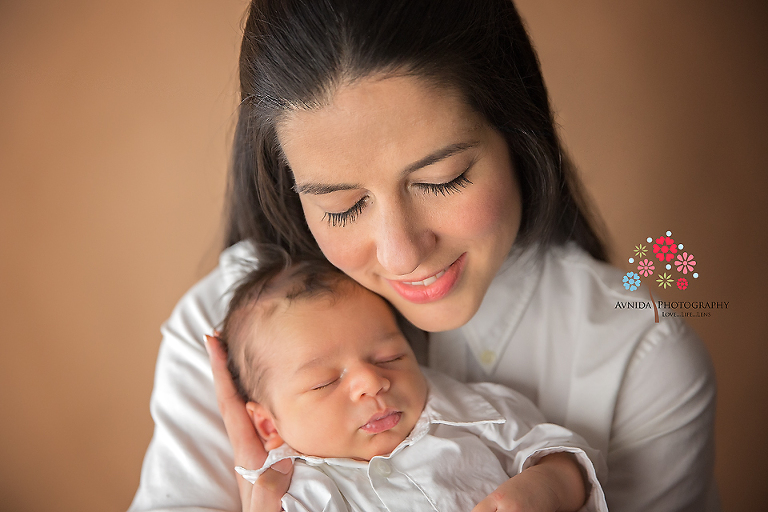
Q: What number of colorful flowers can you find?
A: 7